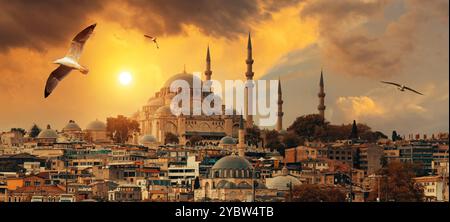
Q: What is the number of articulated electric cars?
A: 0